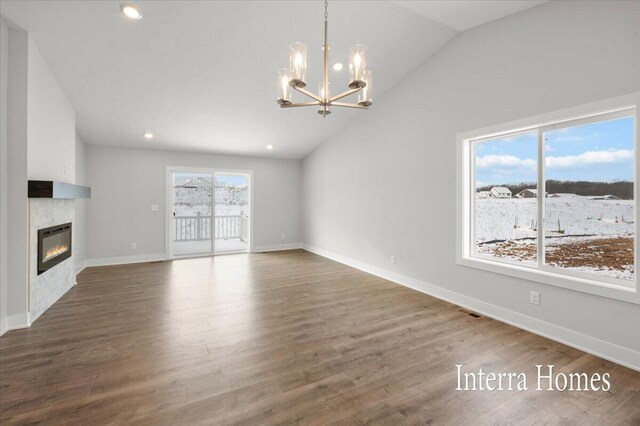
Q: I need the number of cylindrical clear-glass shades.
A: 5